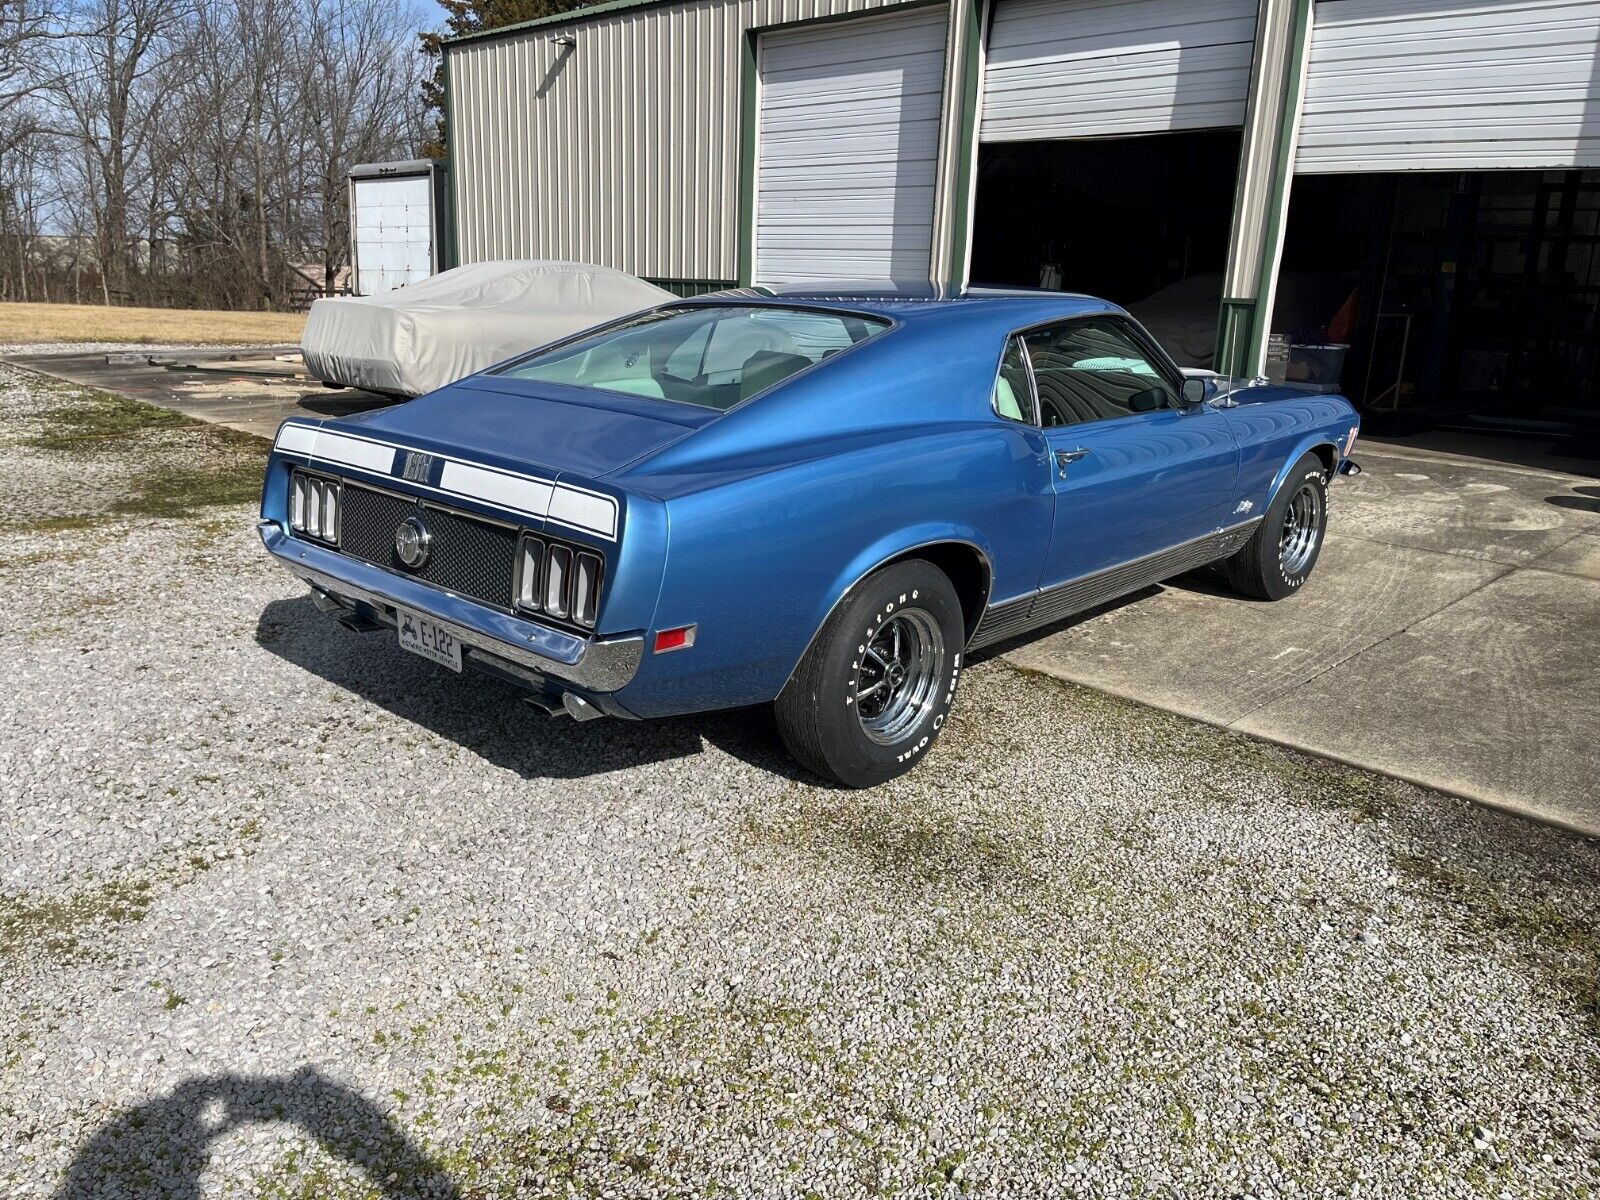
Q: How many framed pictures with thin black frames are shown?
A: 0